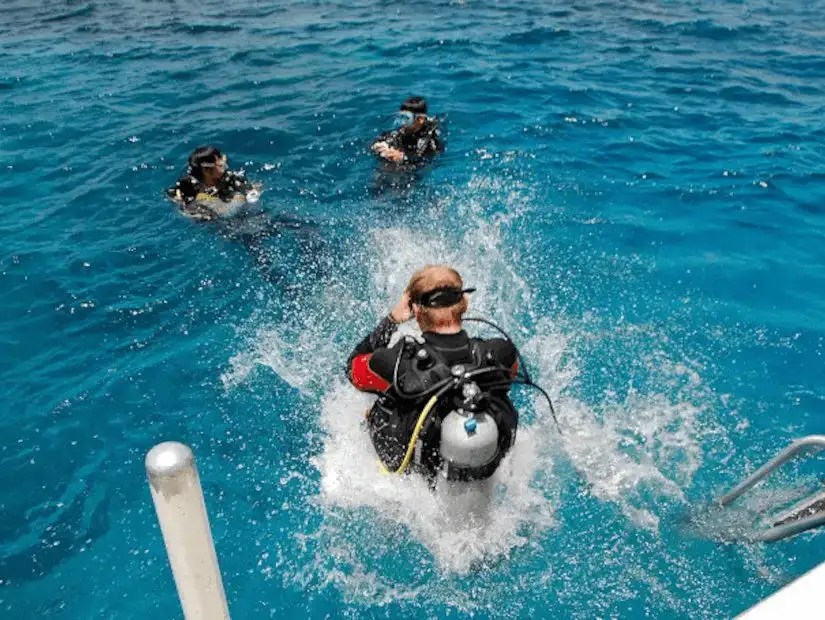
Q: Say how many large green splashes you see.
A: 0